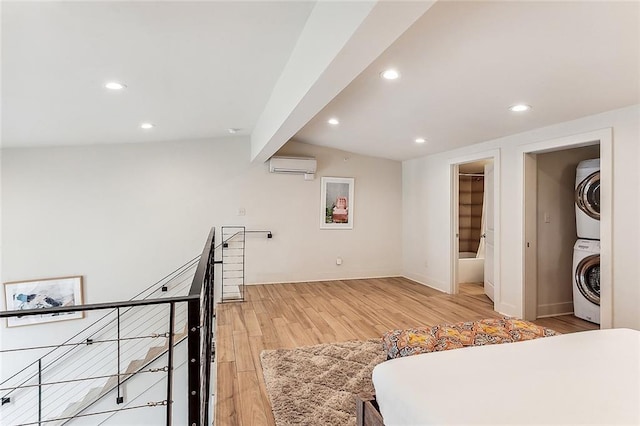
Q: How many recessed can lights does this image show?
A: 6